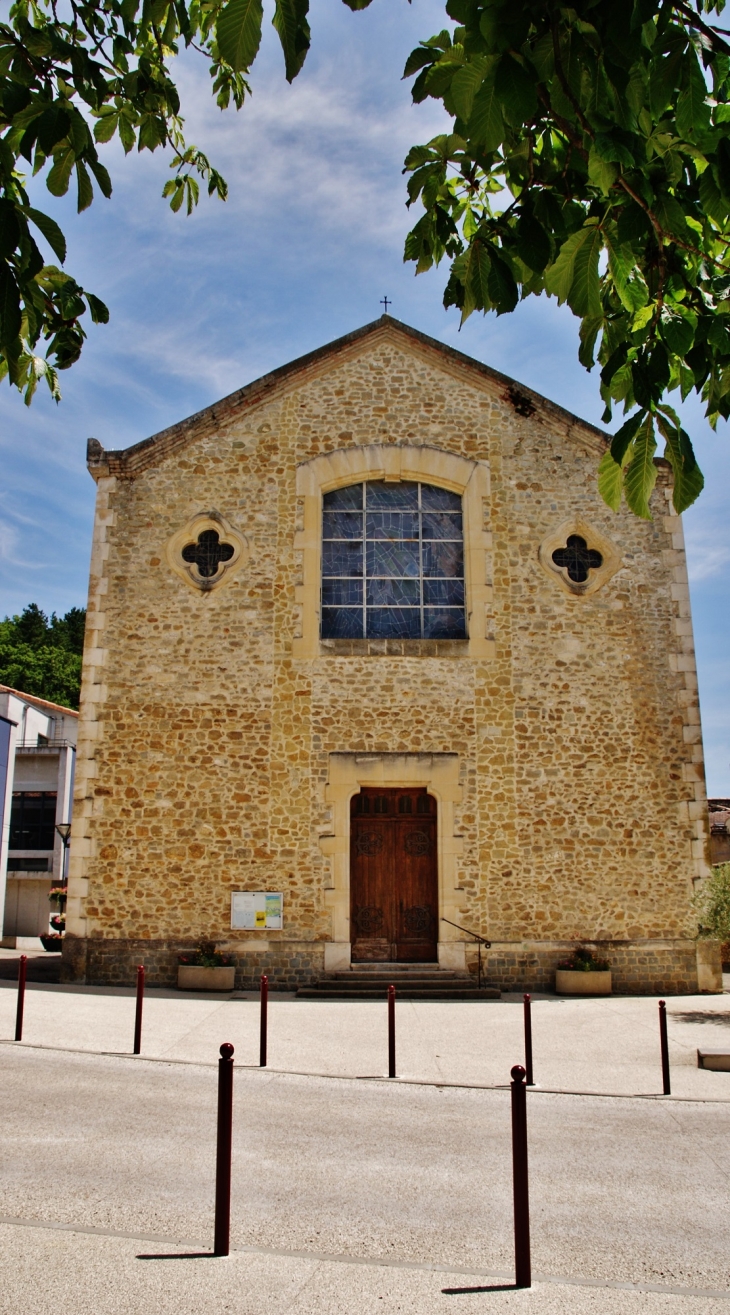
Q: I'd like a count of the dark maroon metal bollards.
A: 8